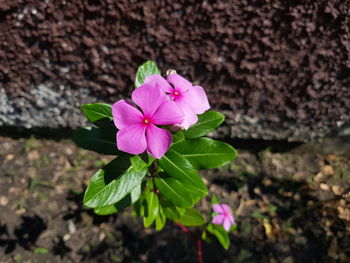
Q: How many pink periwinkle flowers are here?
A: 3